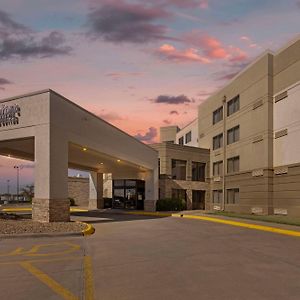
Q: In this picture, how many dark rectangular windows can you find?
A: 14